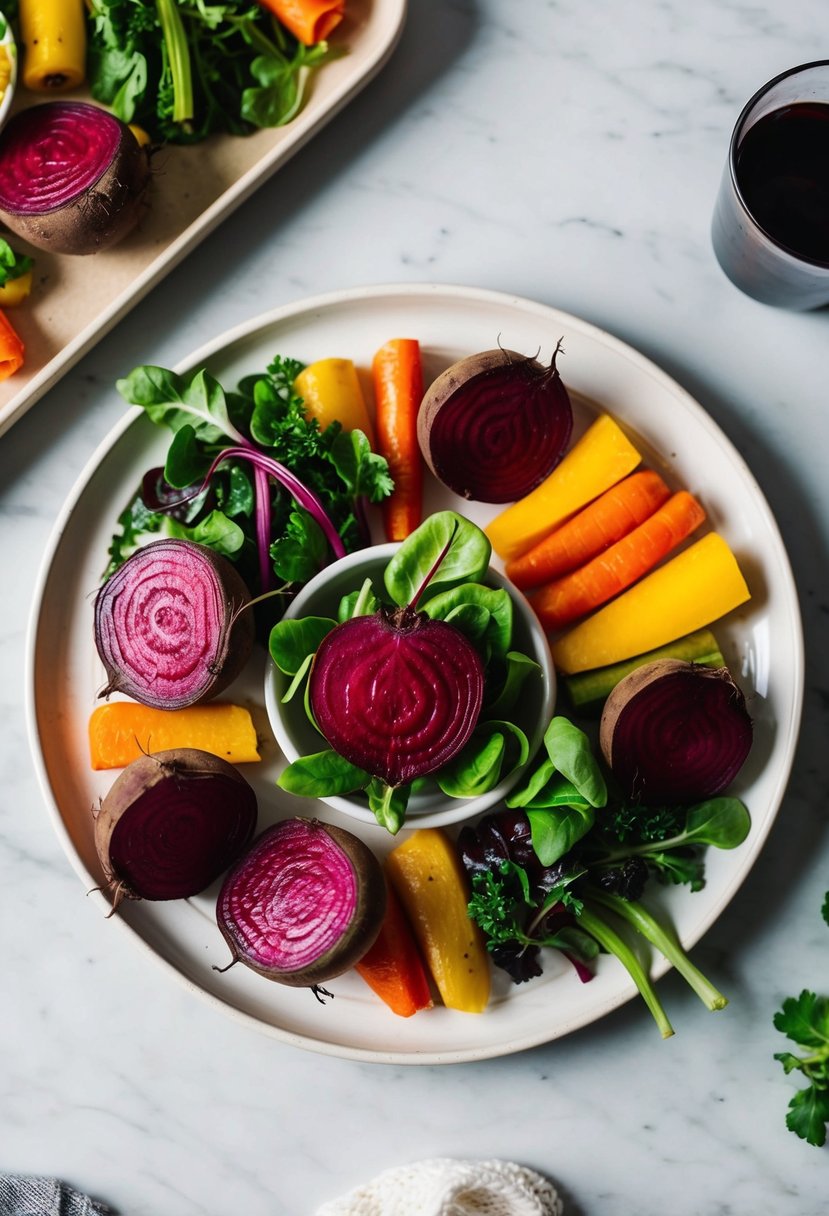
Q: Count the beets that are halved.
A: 7